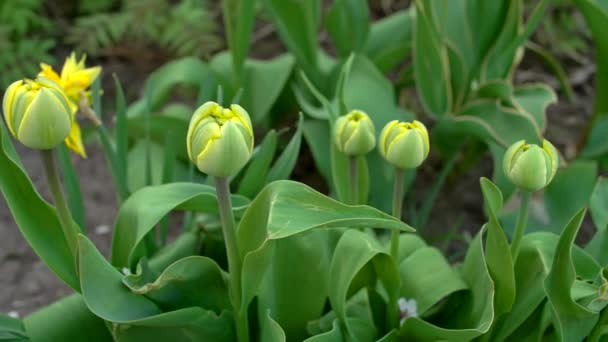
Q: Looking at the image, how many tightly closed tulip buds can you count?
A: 5